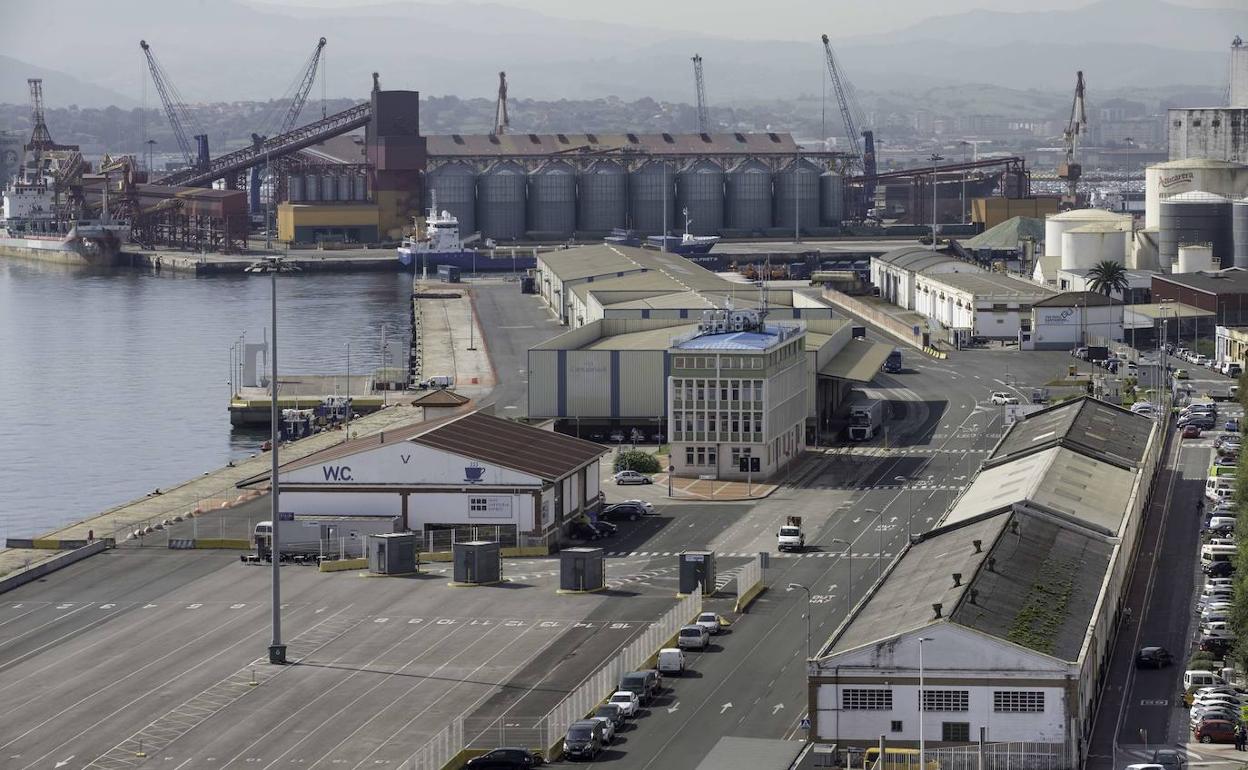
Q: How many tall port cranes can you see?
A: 7